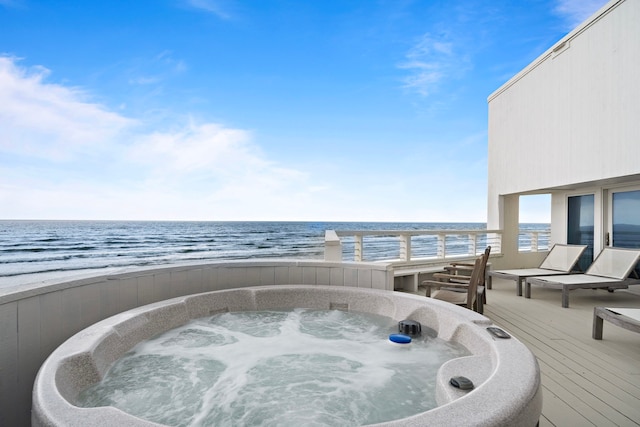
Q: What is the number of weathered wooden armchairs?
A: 2